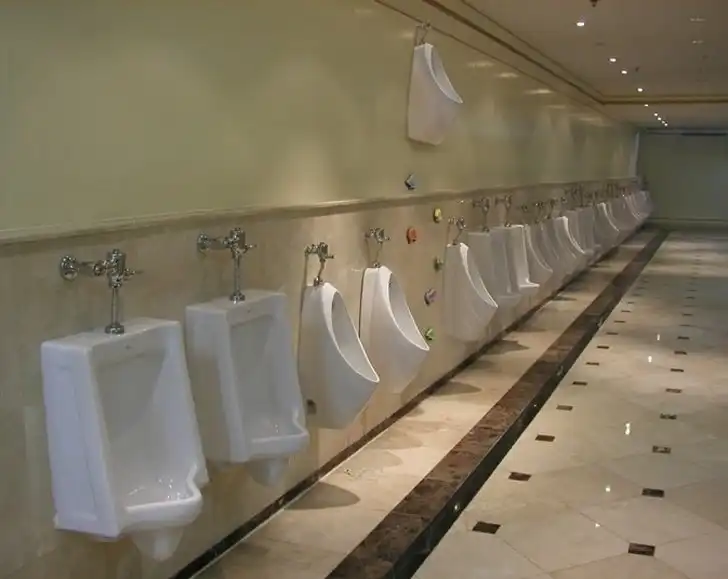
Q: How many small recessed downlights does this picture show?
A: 9